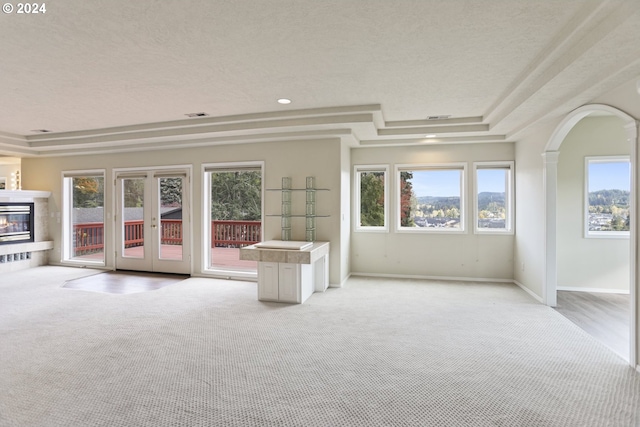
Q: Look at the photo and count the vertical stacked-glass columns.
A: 2